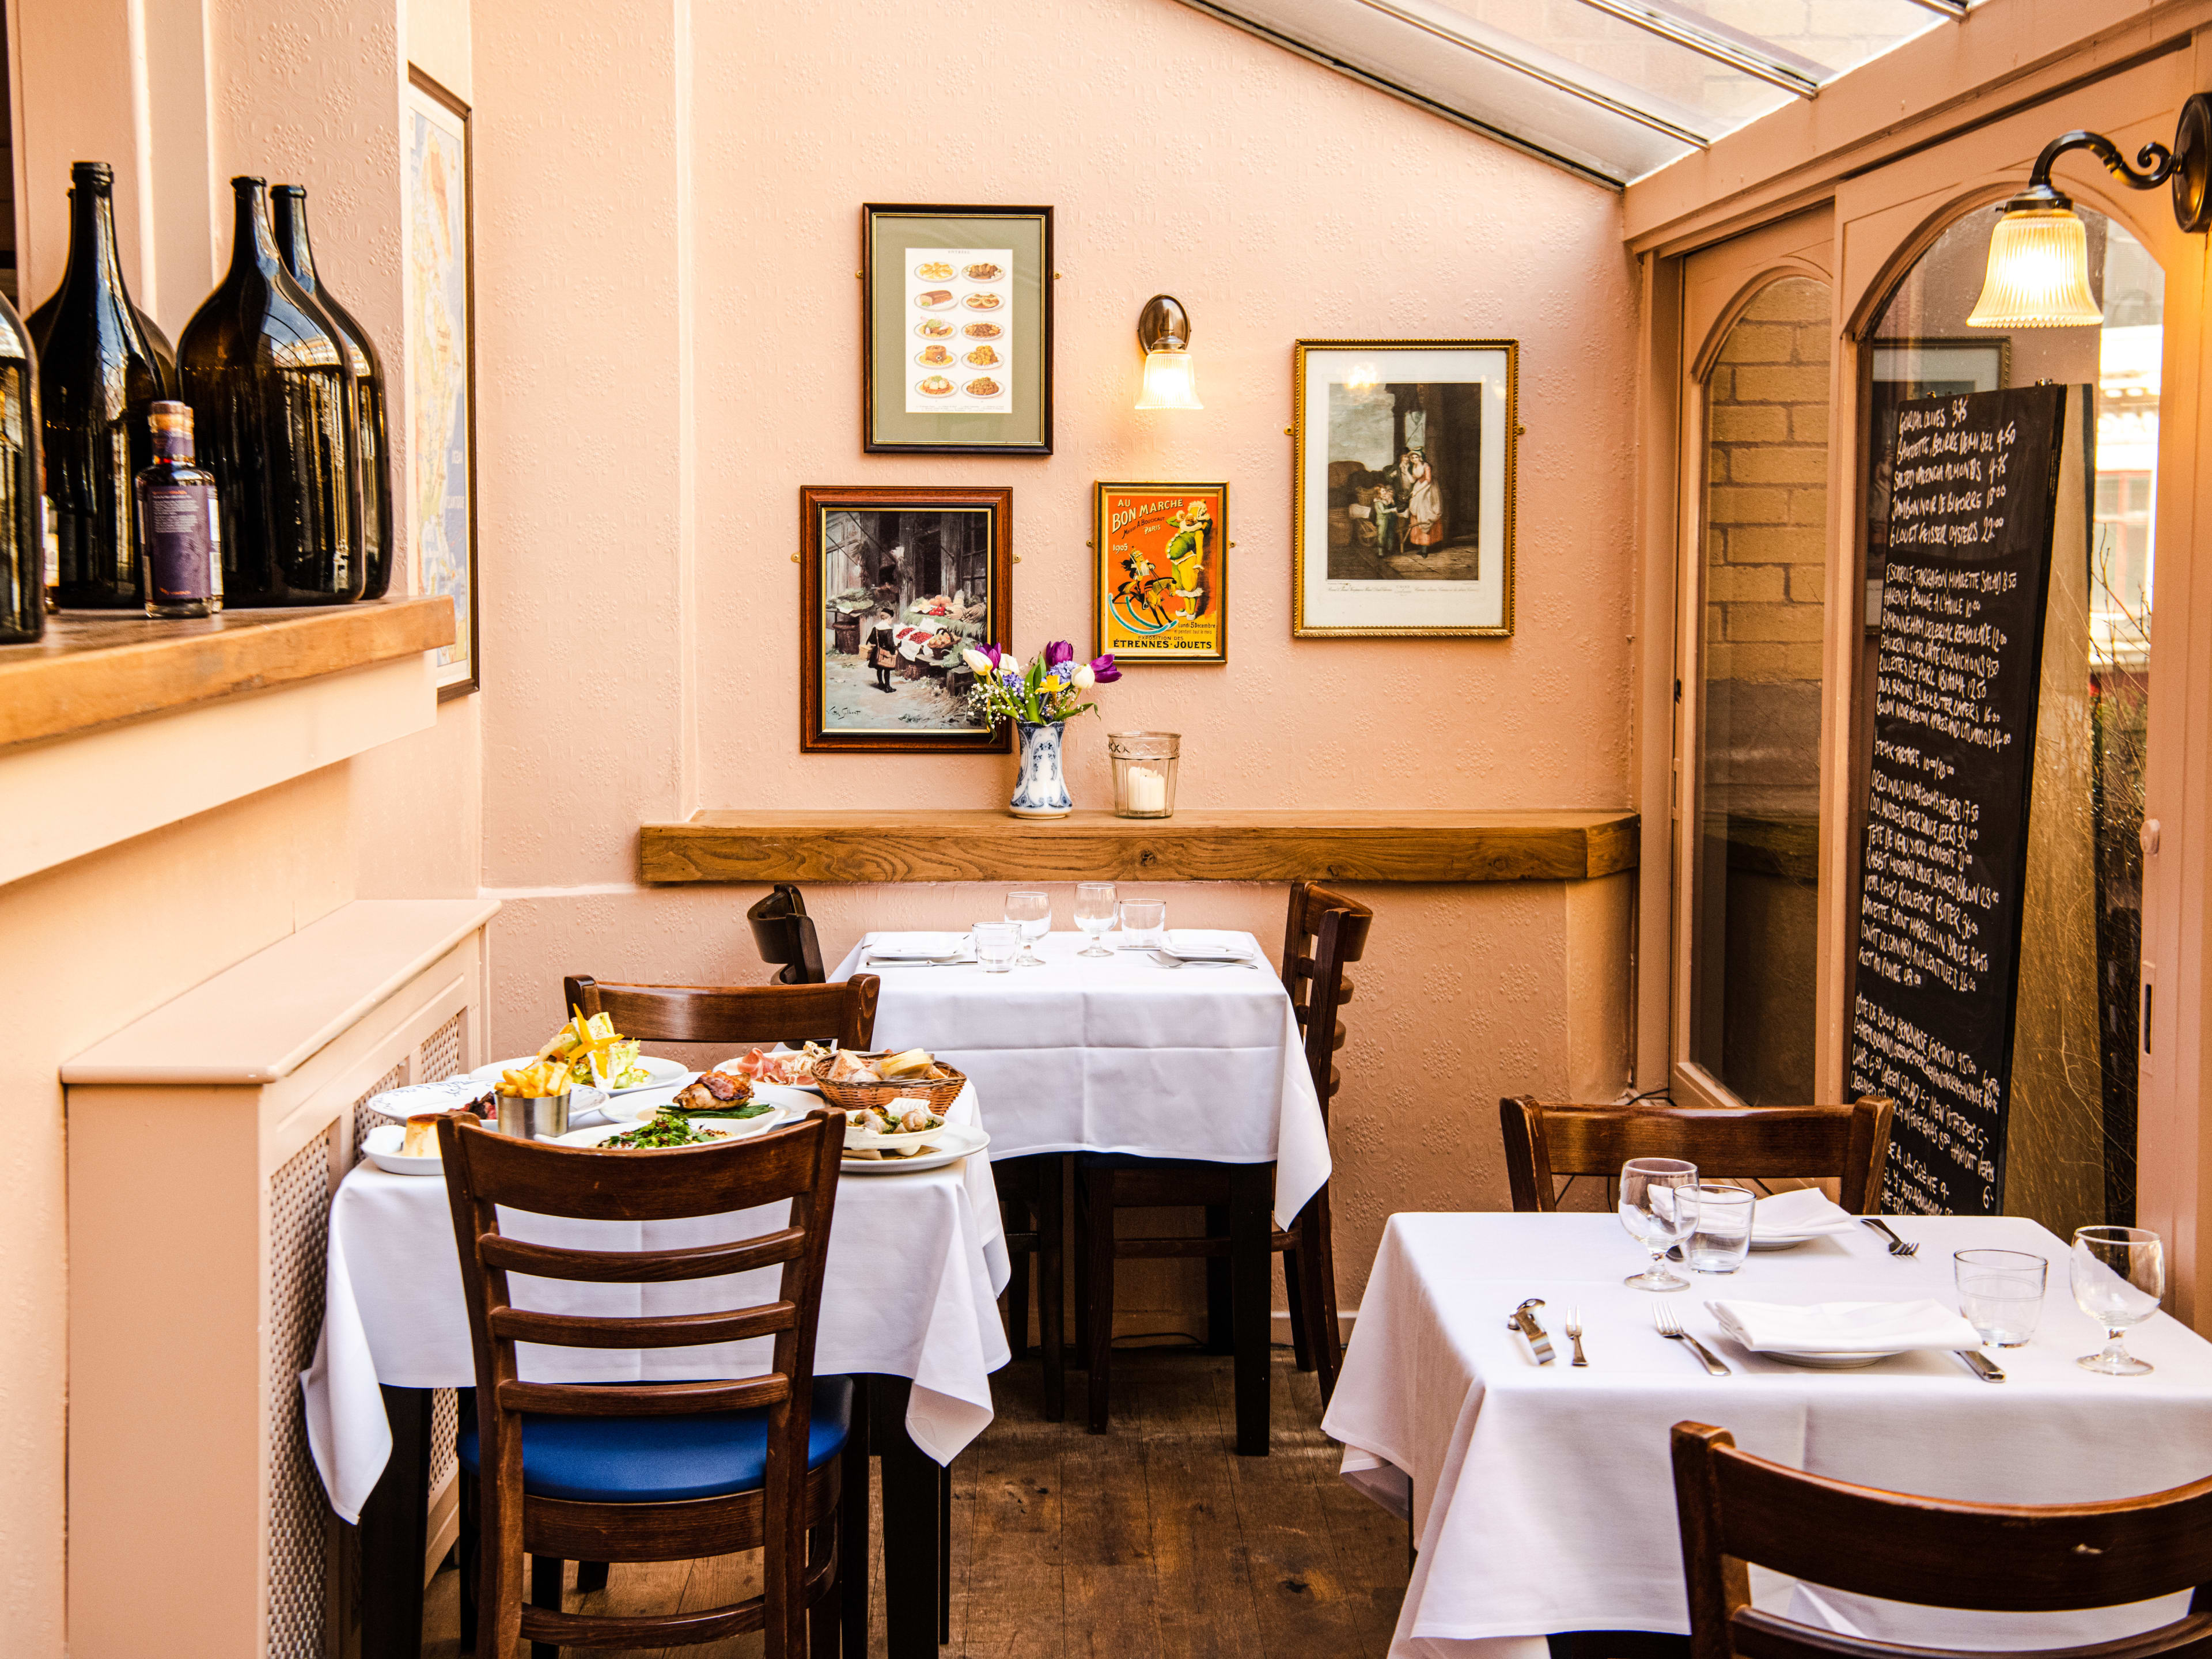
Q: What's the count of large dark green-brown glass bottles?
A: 5